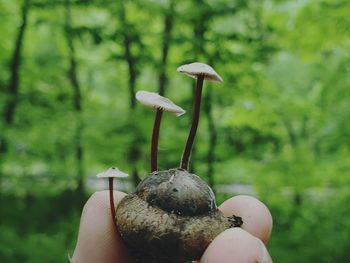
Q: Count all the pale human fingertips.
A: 3